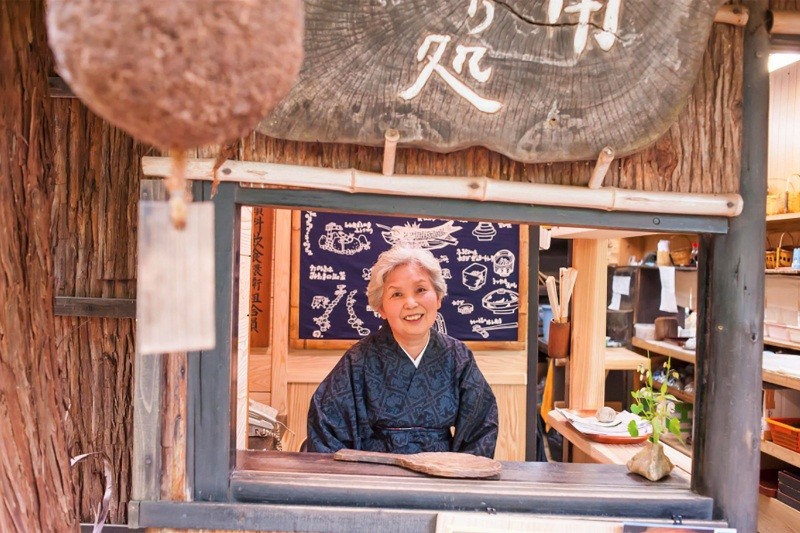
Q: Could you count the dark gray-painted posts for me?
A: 2